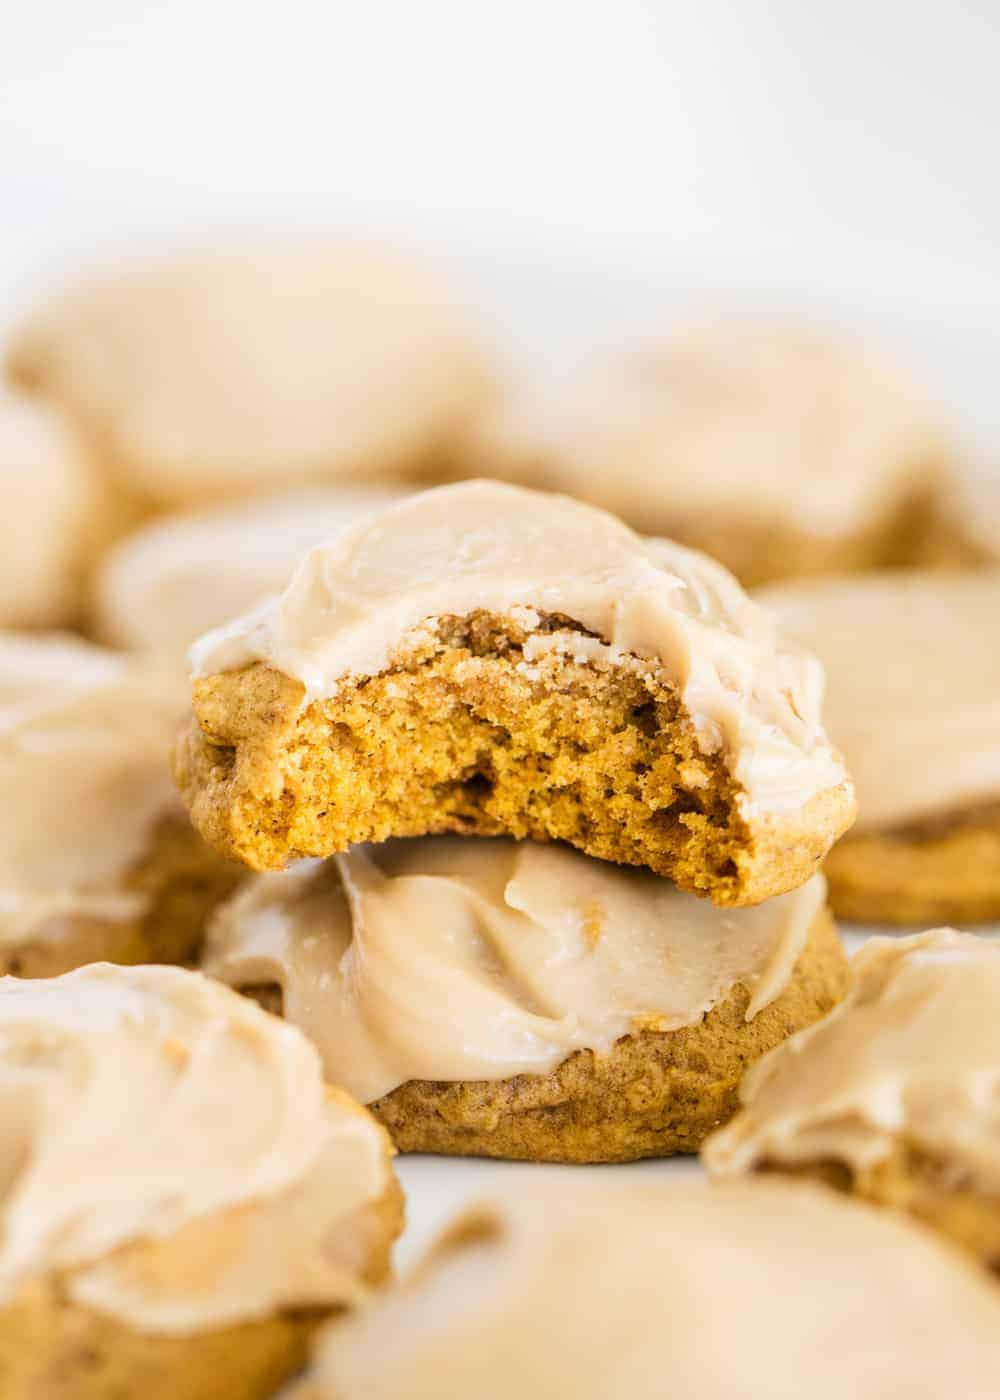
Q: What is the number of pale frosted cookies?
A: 11